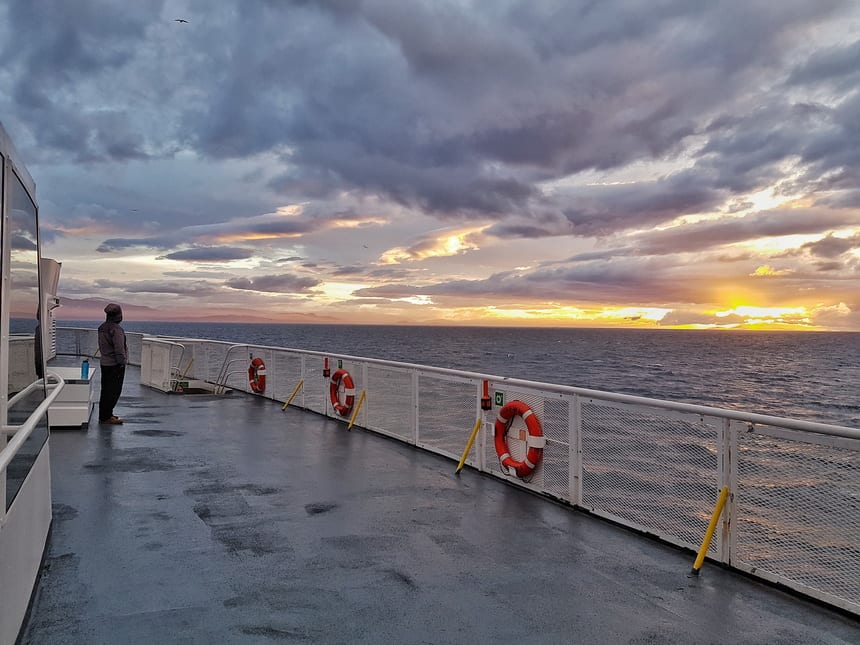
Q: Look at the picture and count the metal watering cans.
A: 0